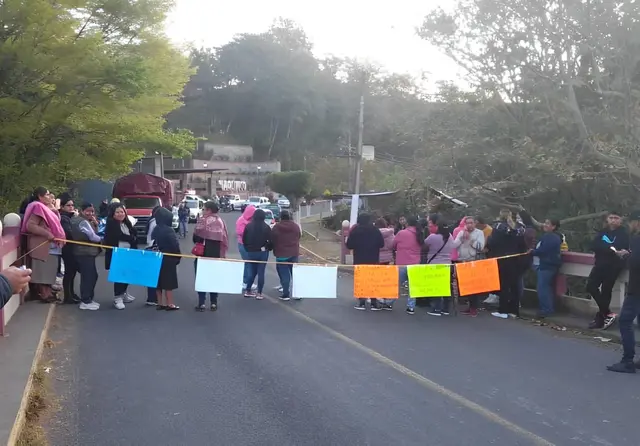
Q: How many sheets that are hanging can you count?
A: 6